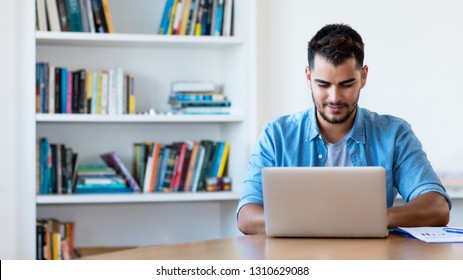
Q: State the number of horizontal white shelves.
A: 3